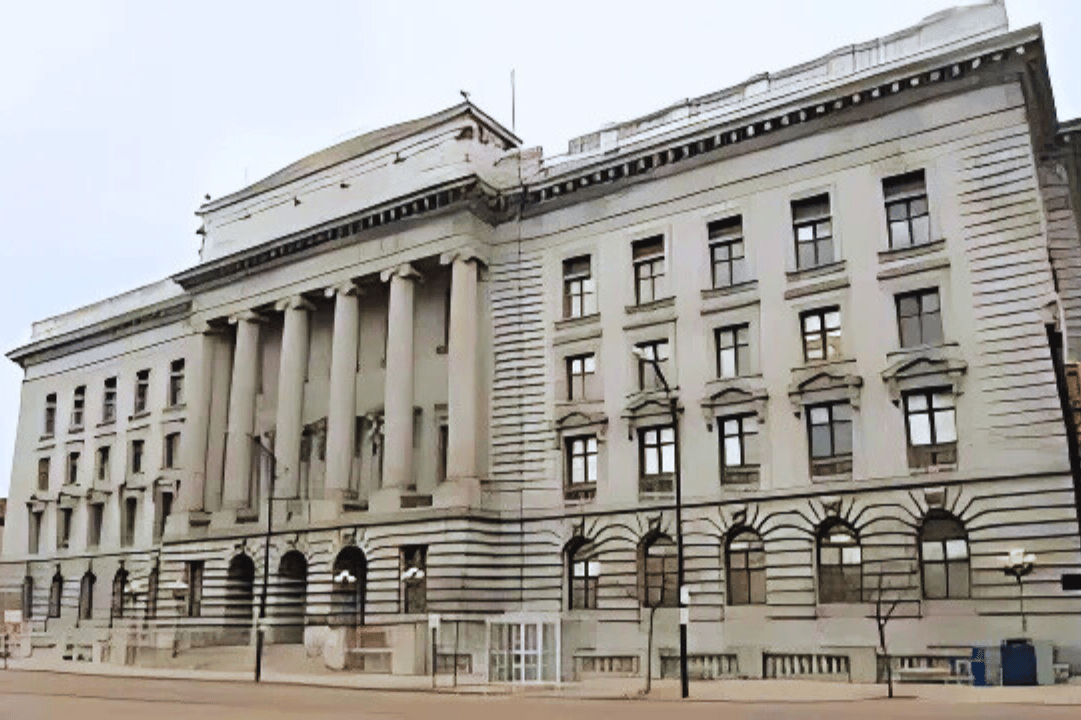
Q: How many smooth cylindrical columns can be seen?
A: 6